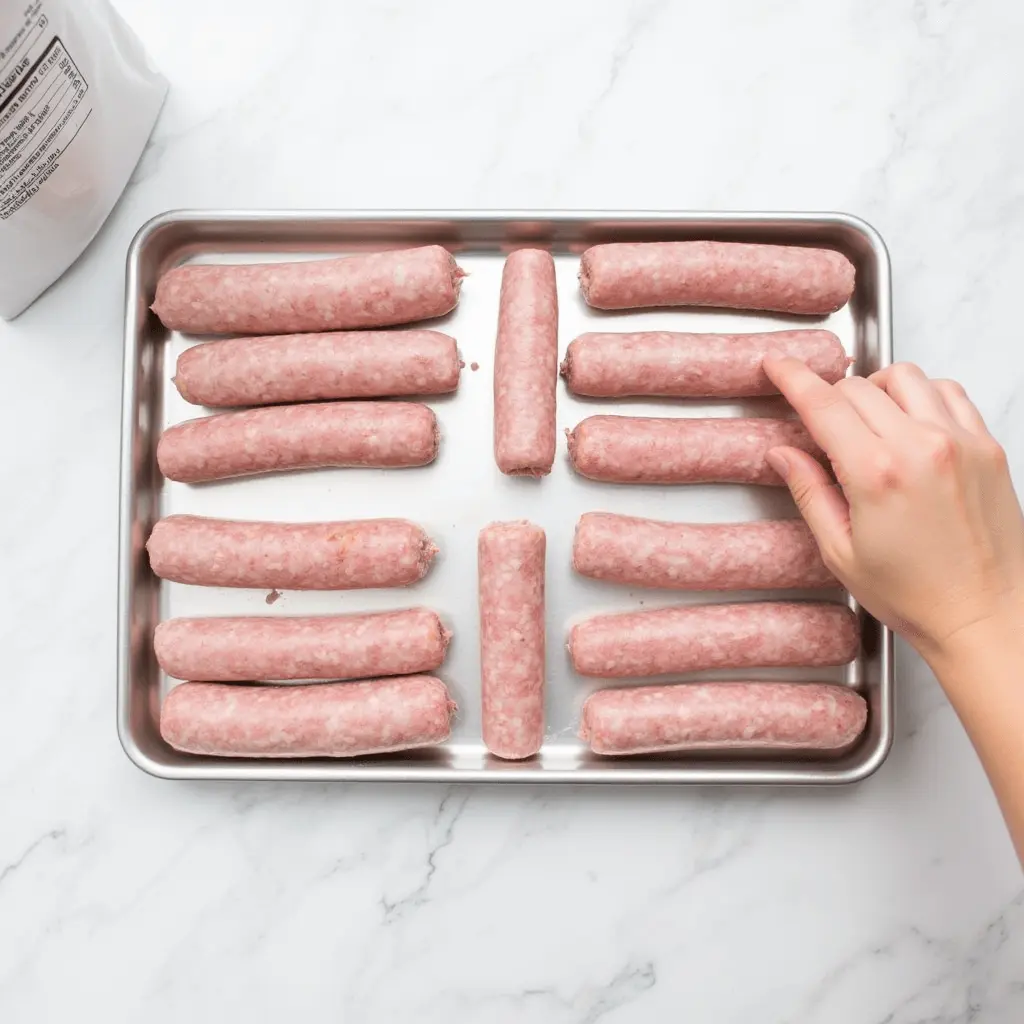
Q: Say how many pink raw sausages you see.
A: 14